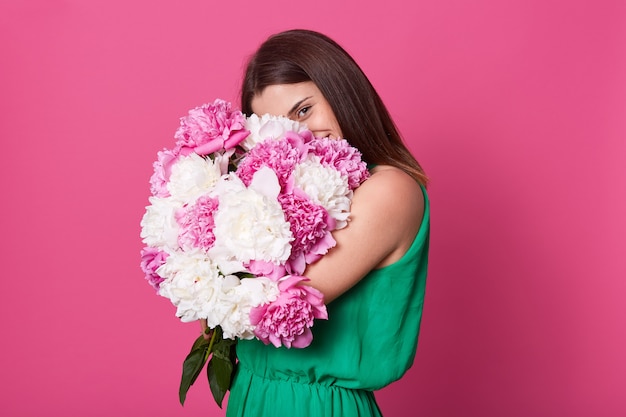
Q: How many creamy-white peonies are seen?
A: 7